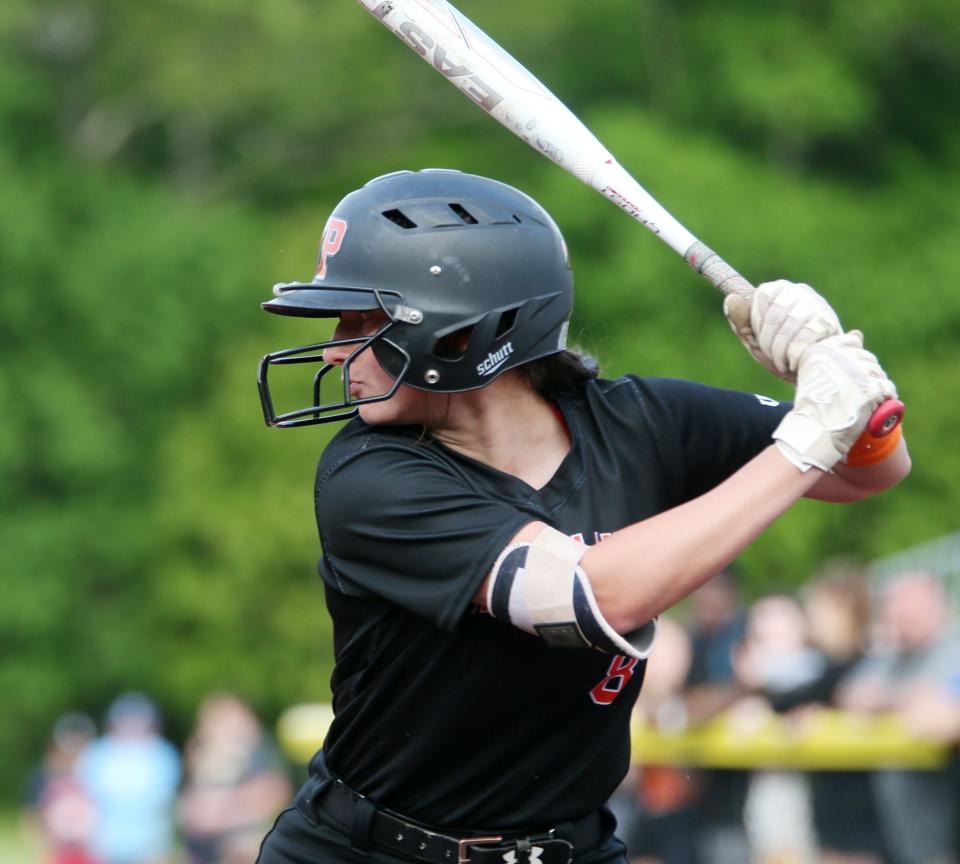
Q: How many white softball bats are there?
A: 1